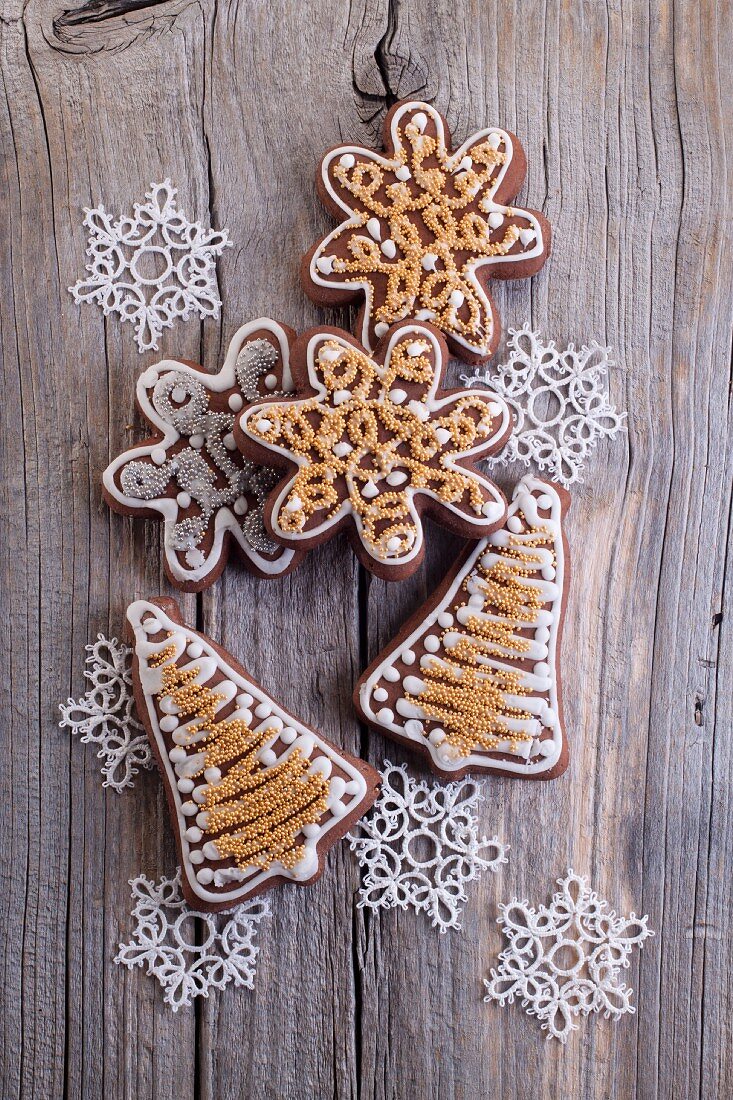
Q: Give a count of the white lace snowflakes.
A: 6